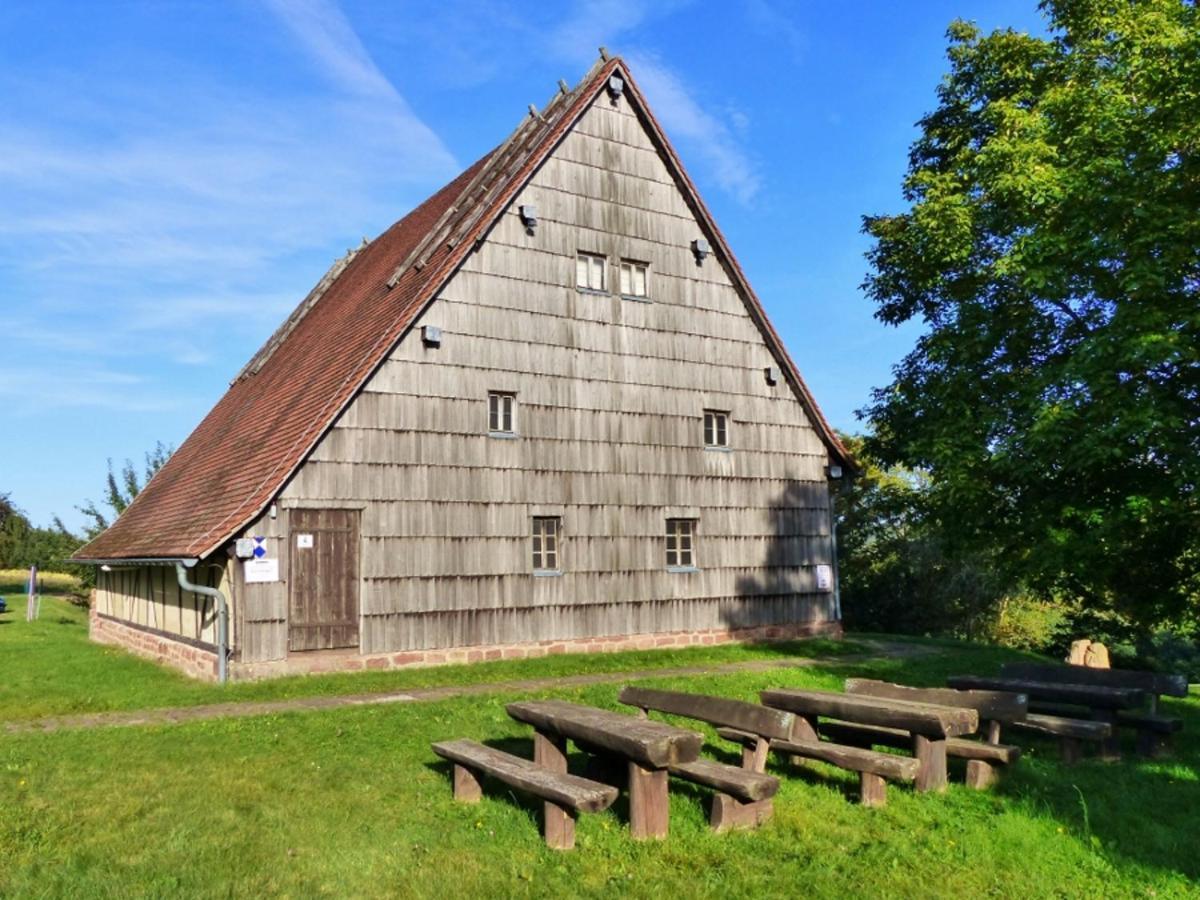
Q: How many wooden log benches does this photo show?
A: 6